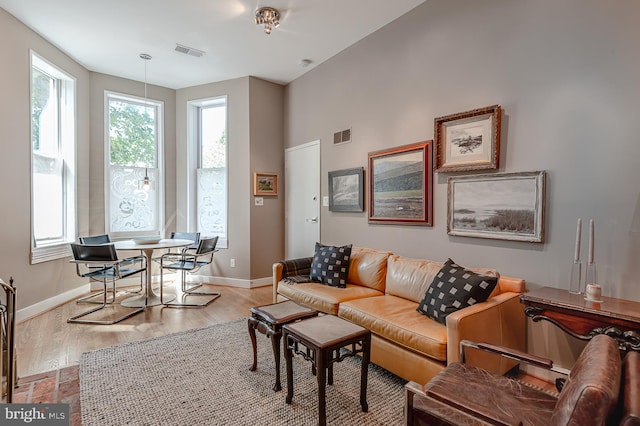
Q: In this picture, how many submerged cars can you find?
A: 0